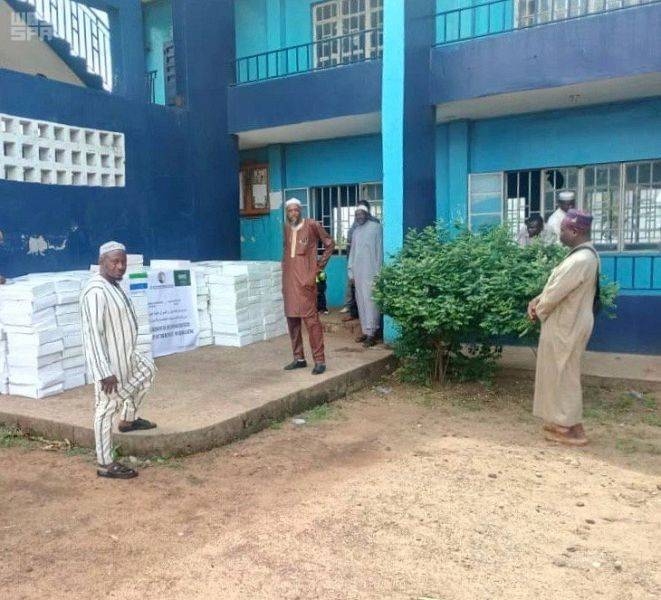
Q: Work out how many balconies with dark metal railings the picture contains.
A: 2